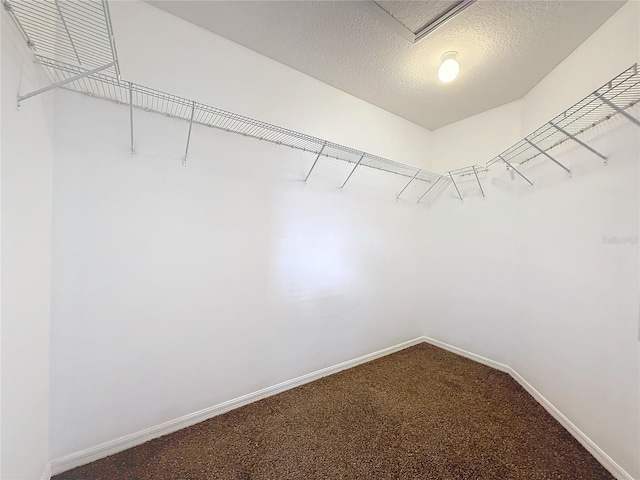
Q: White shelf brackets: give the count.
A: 13